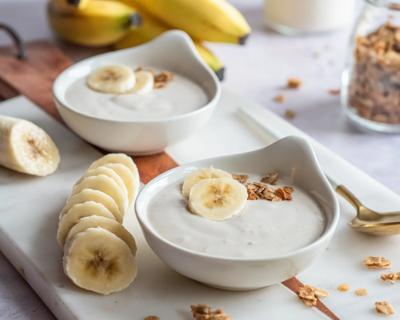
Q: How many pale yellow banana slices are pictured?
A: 12